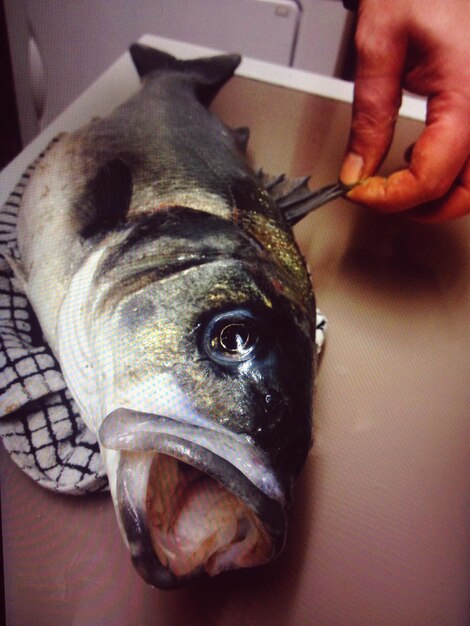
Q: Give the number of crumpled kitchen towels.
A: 1